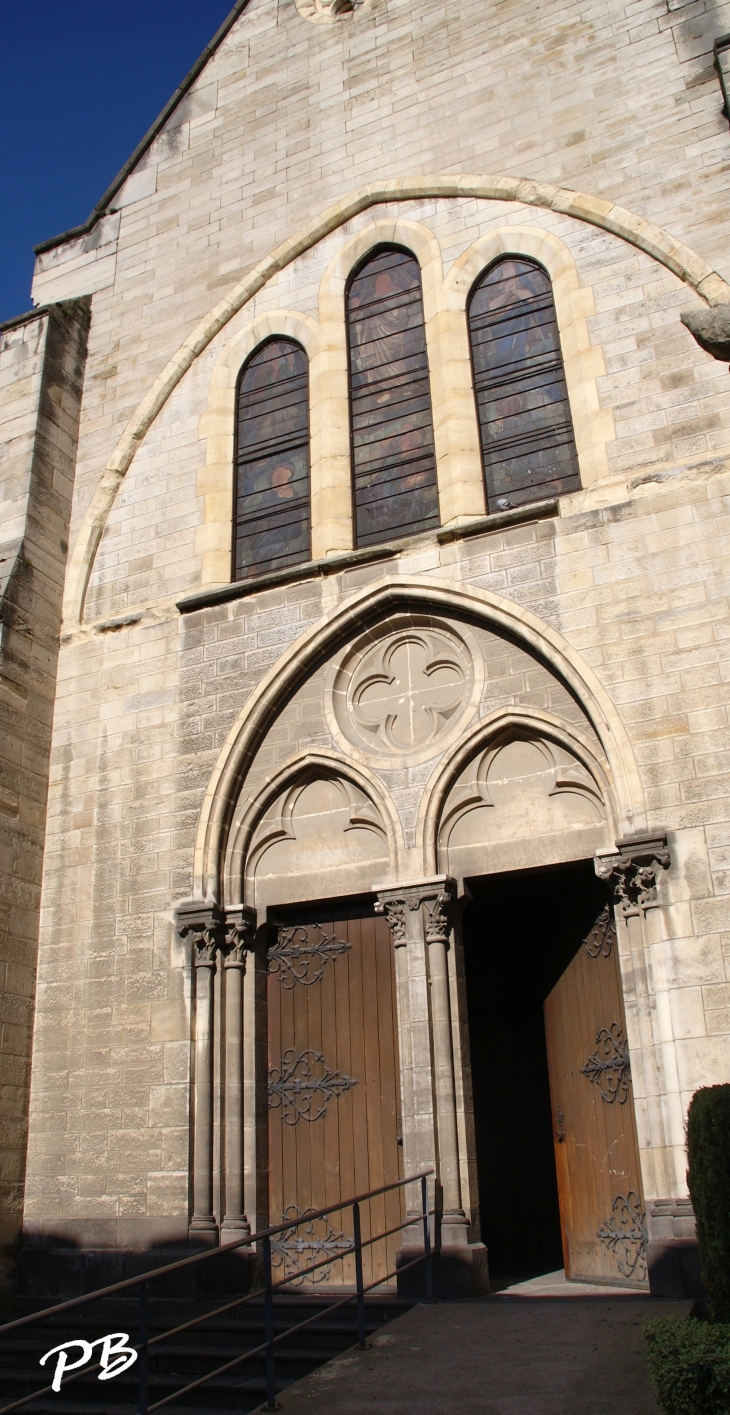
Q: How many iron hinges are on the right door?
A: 3